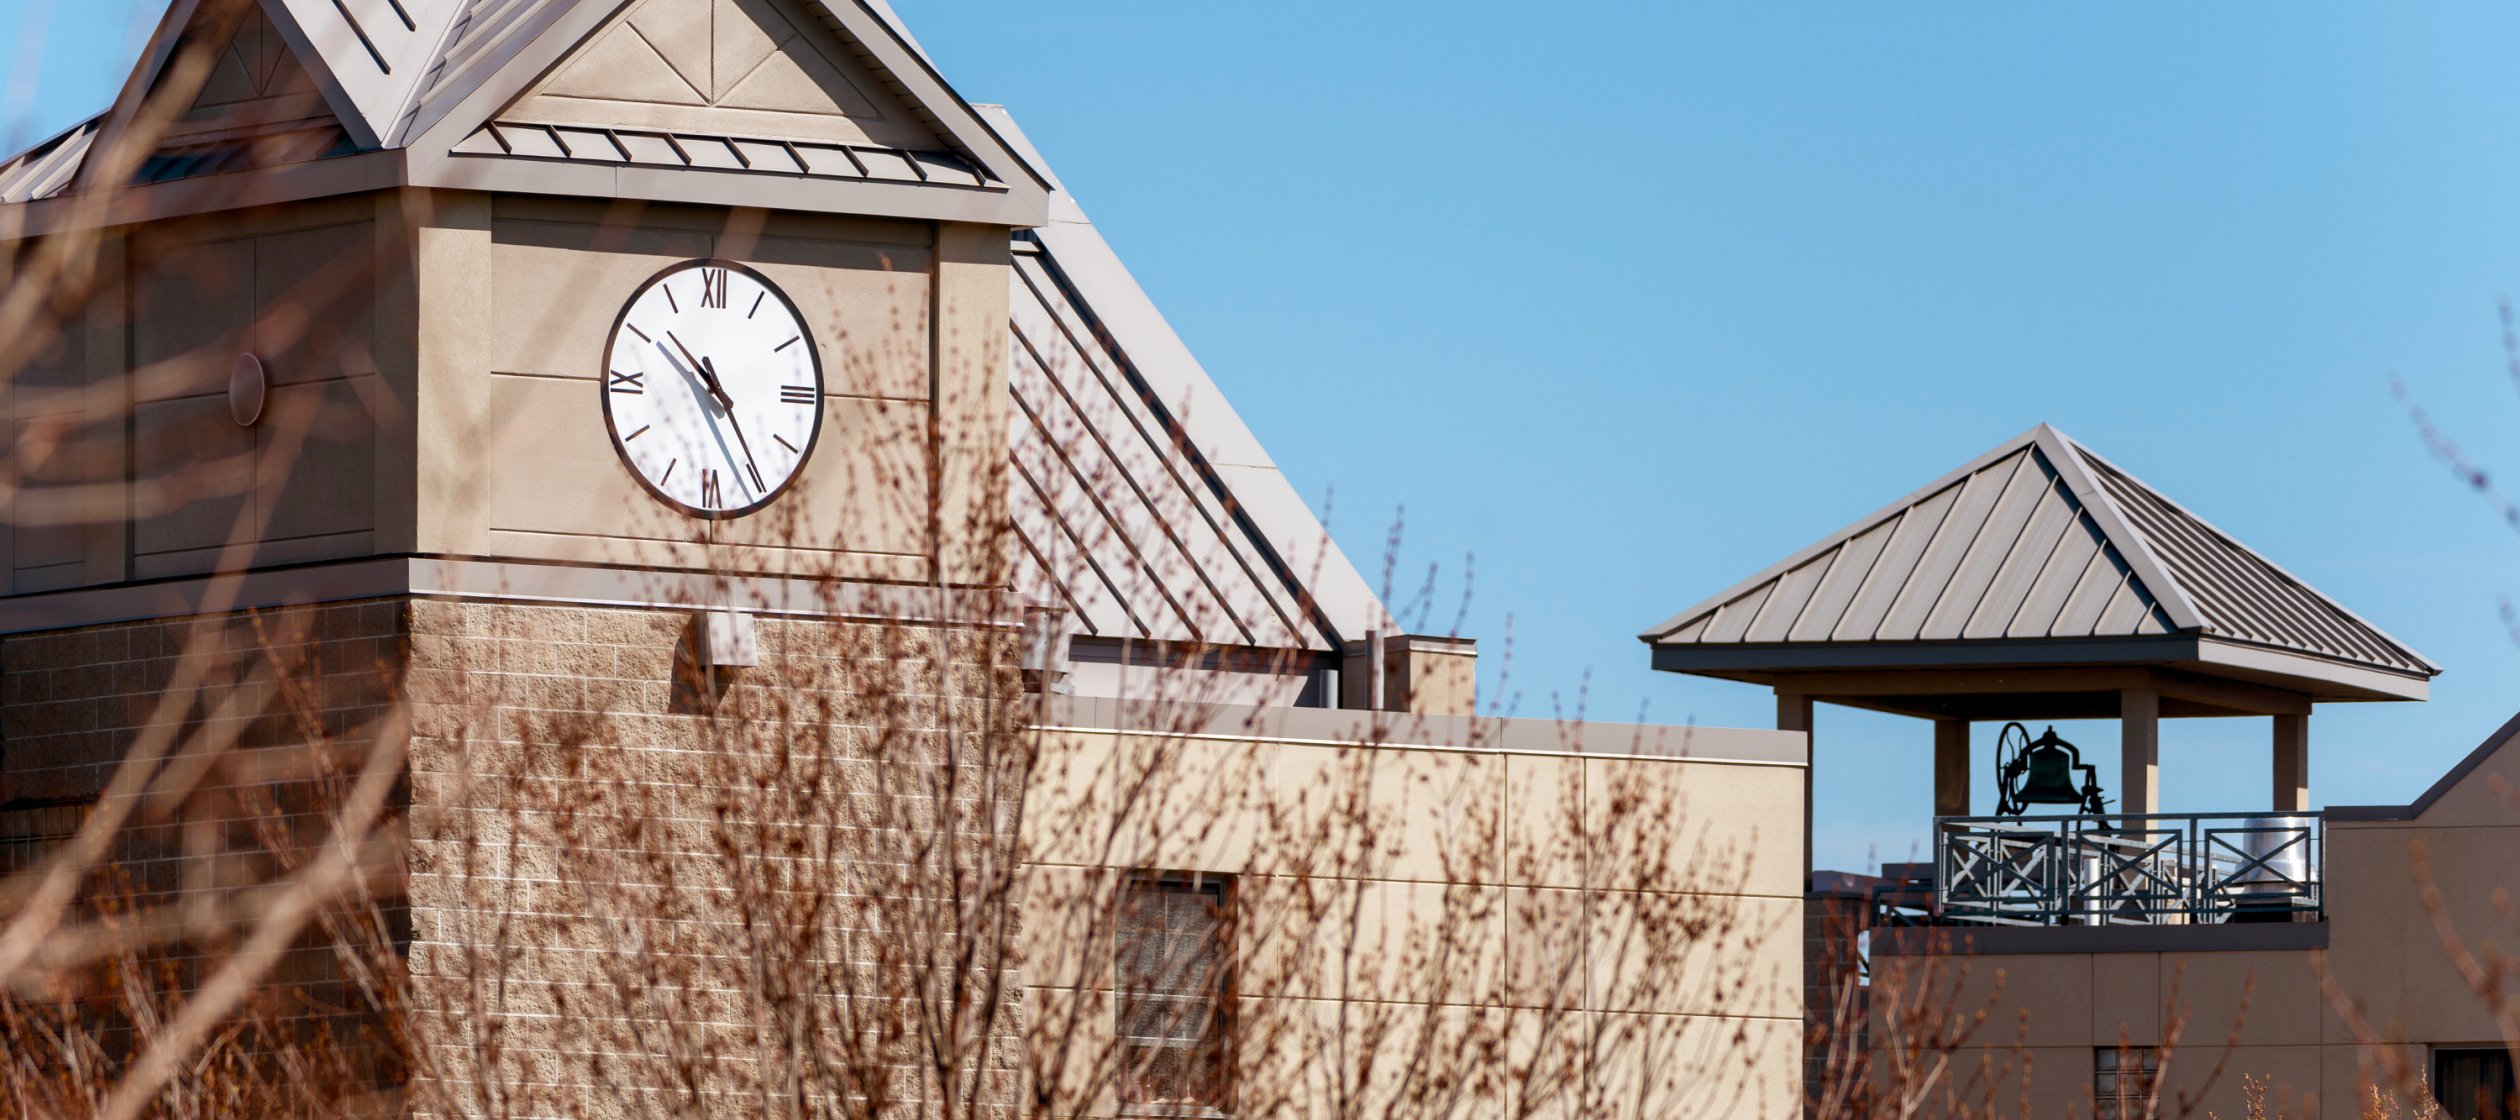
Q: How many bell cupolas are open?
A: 1